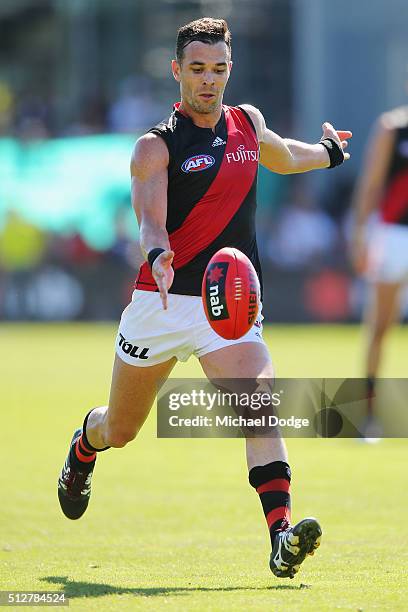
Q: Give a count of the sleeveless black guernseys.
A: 2